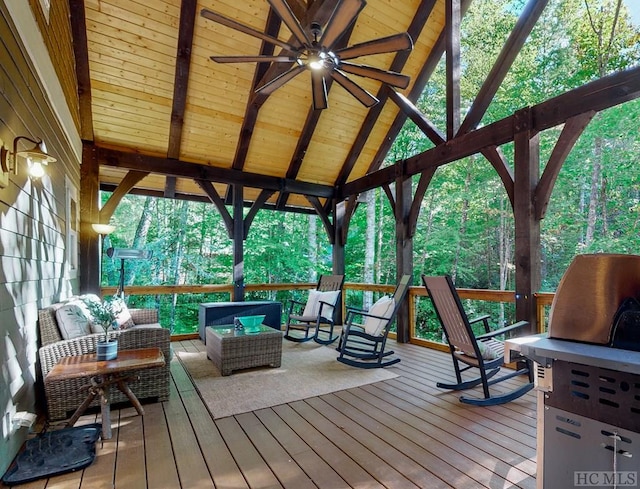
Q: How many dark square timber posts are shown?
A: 5